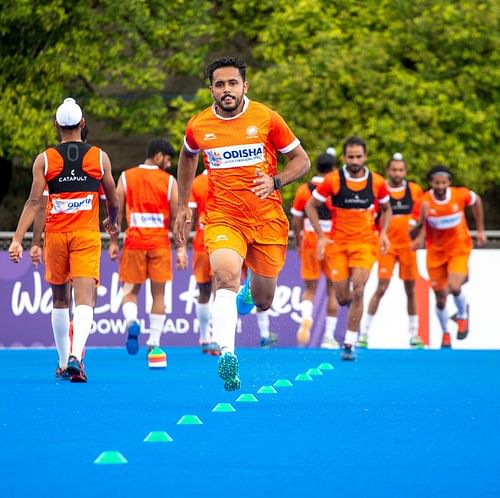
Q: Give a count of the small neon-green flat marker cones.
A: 10